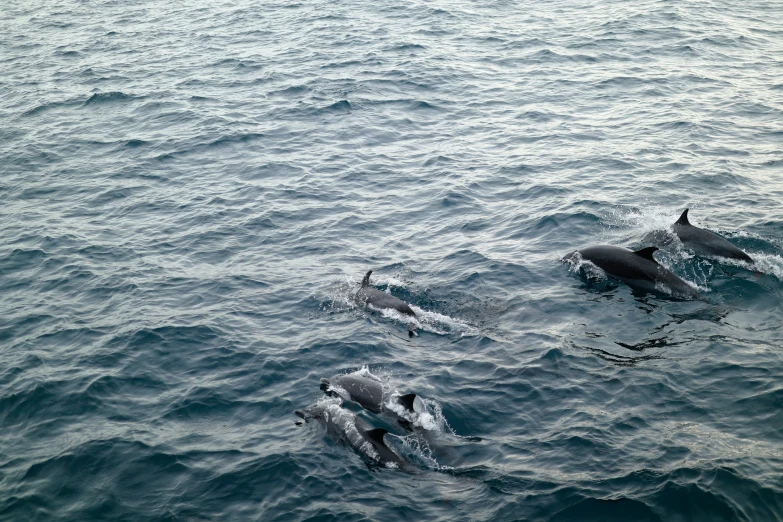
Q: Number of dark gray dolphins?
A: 5